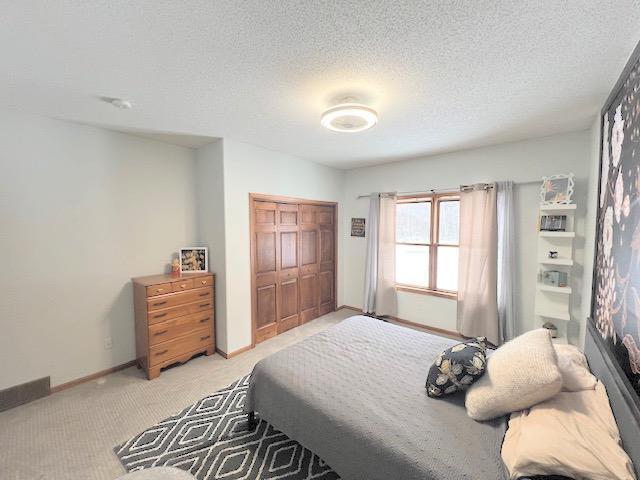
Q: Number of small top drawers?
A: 3